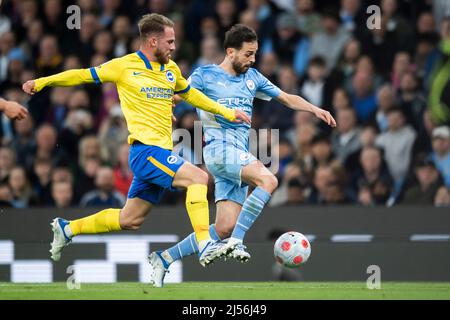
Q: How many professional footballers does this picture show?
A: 2